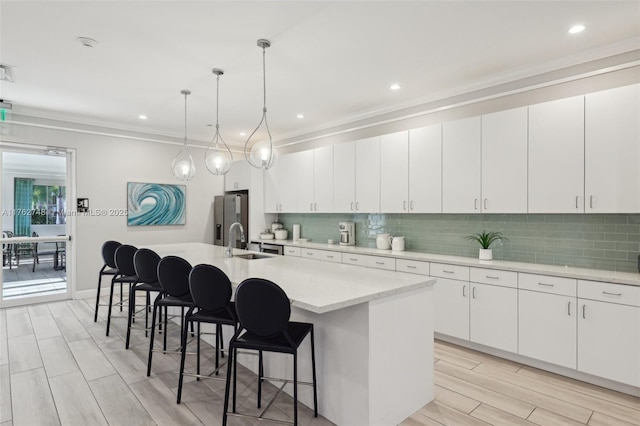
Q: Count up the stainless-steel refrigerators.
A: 1